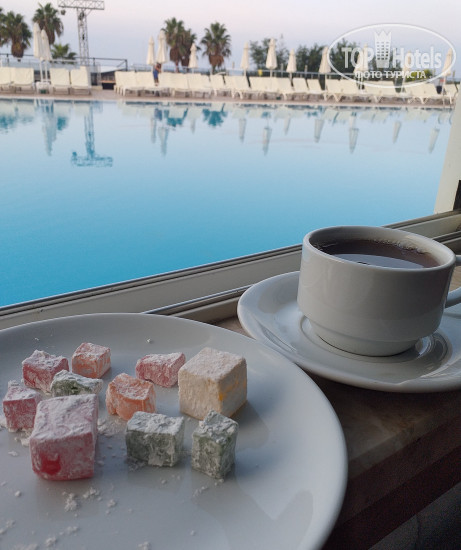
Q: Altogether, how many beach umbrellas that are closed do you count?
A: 12